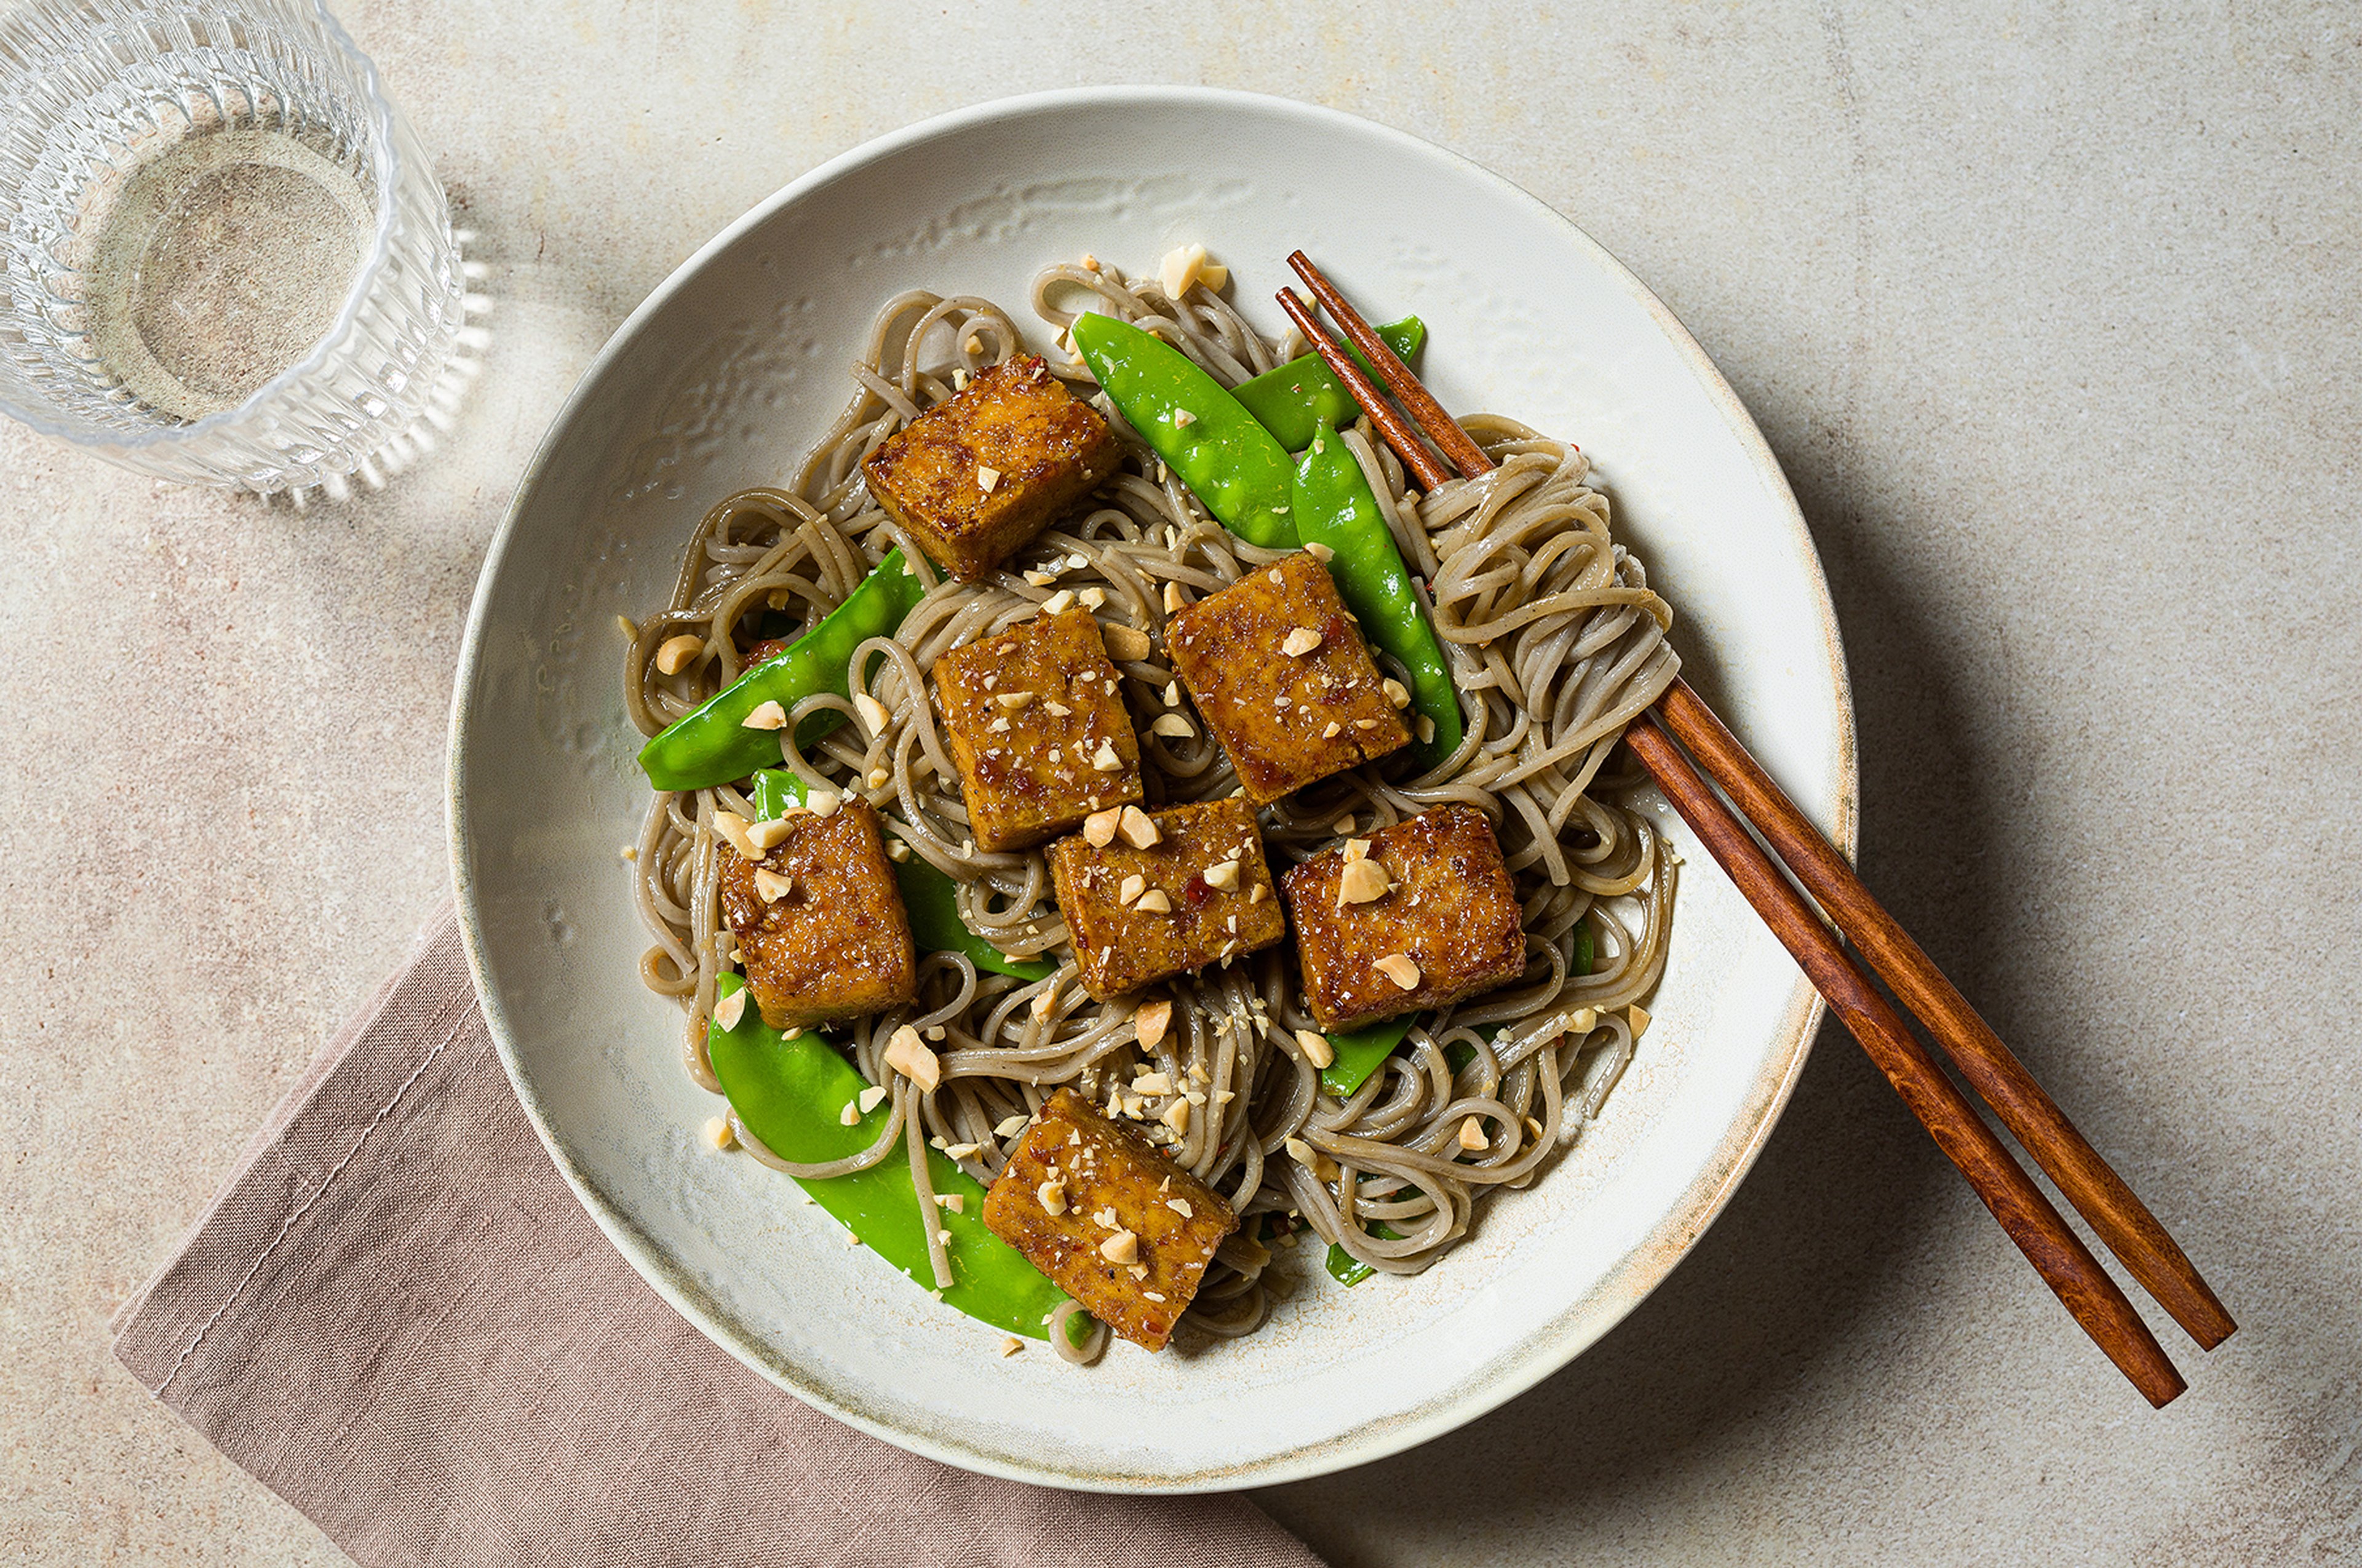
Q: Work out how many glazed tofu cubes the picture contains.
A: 7